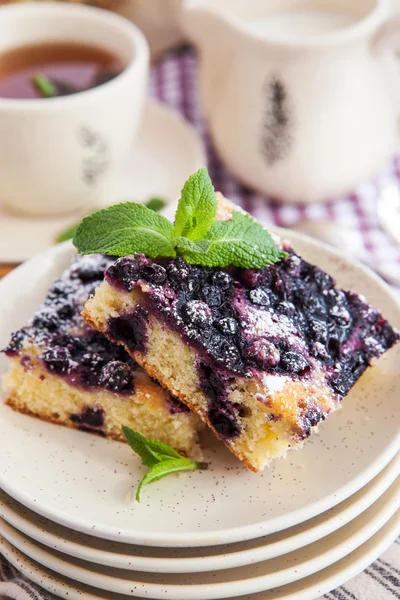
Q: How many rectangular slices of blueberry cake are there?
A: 2